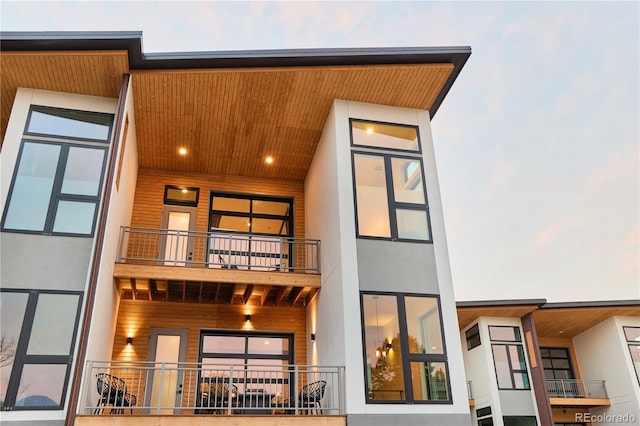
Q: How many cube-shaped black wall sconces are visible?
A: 3